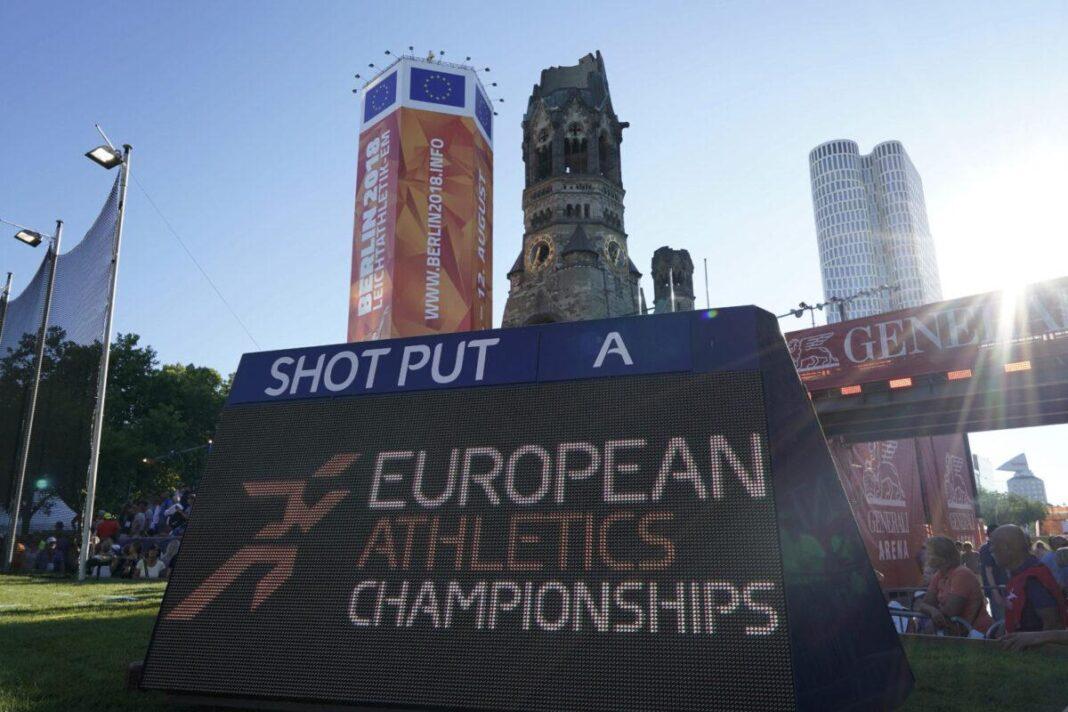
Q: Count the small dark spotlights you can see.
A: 11